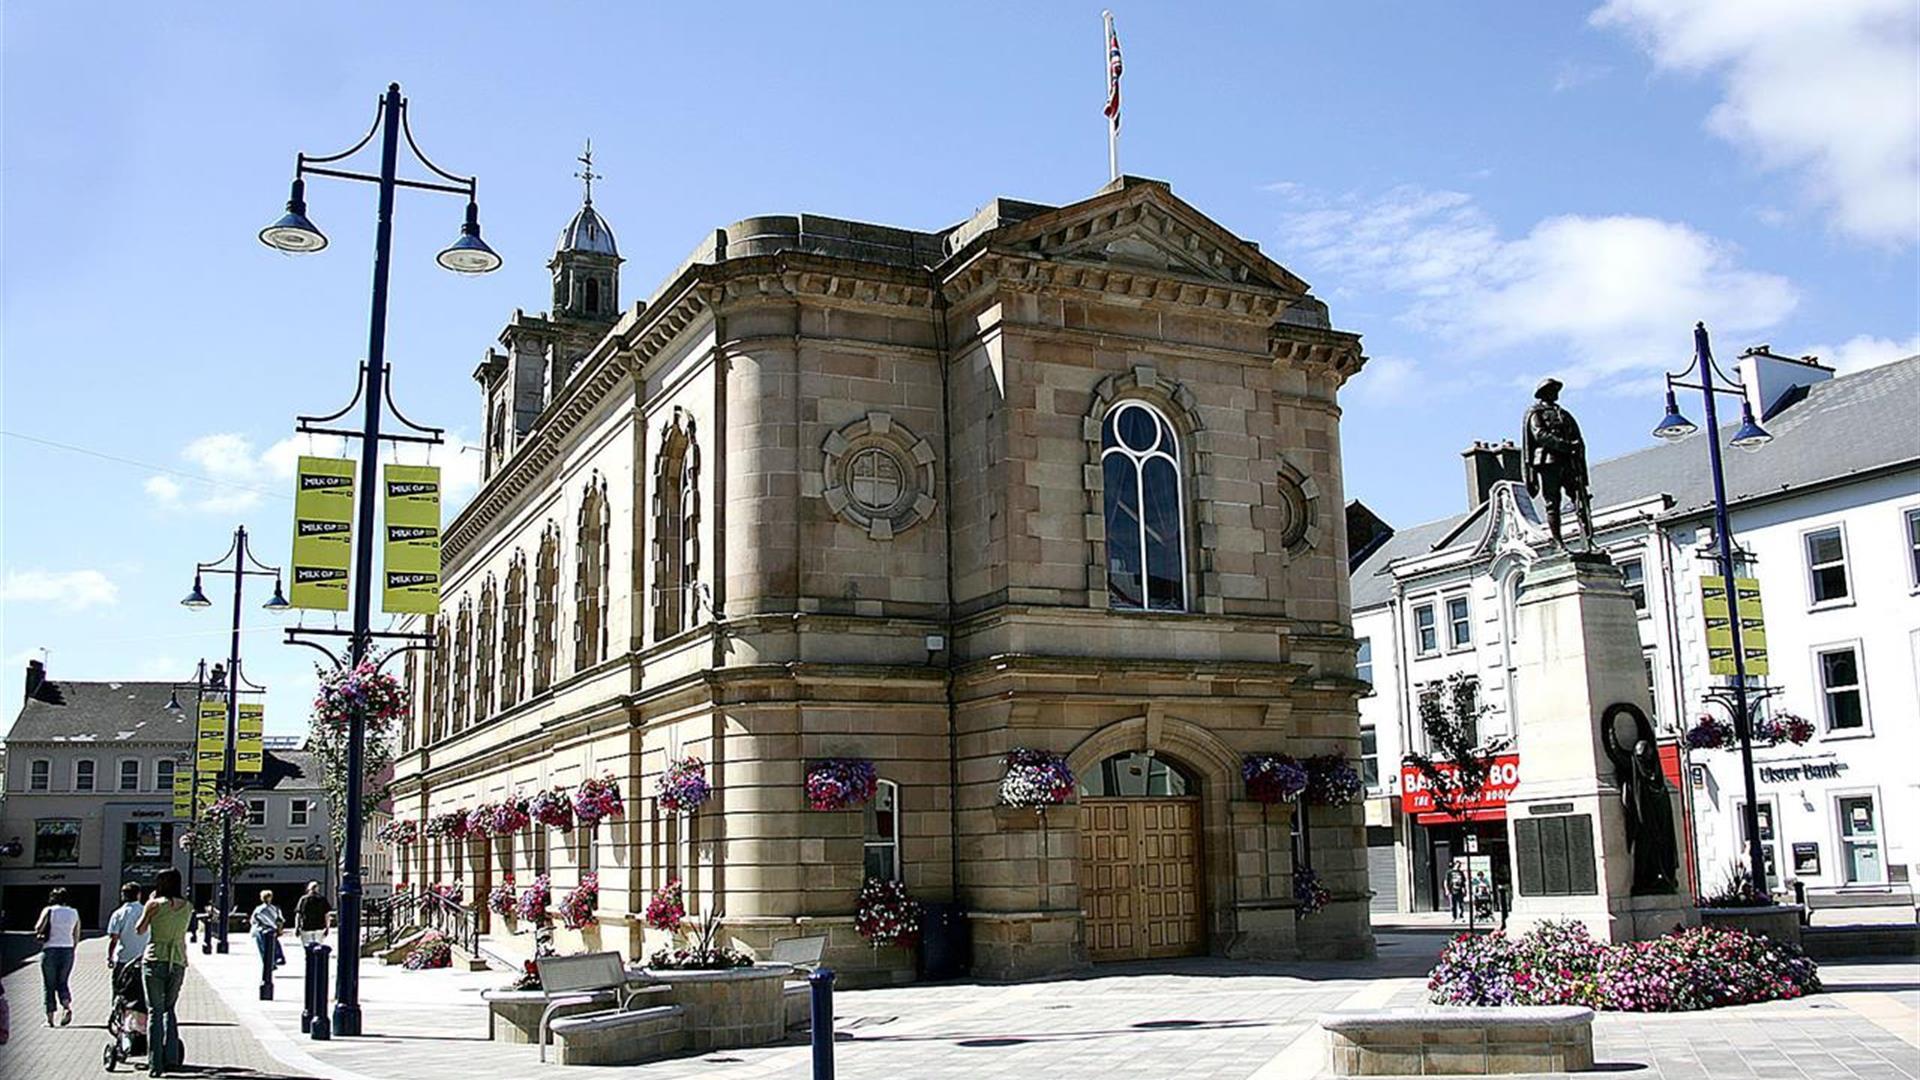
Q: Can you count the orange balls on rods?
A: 0